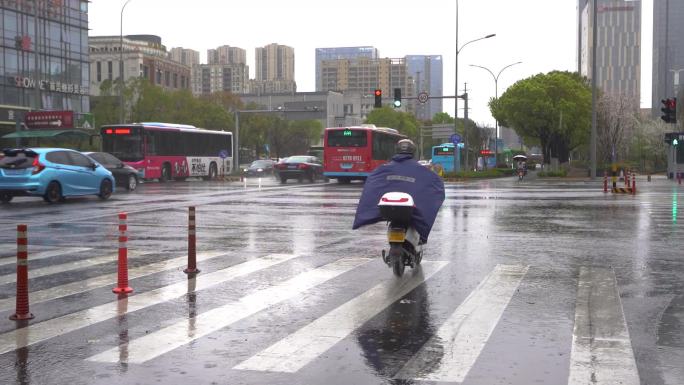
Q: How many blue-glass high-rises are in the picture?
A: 2